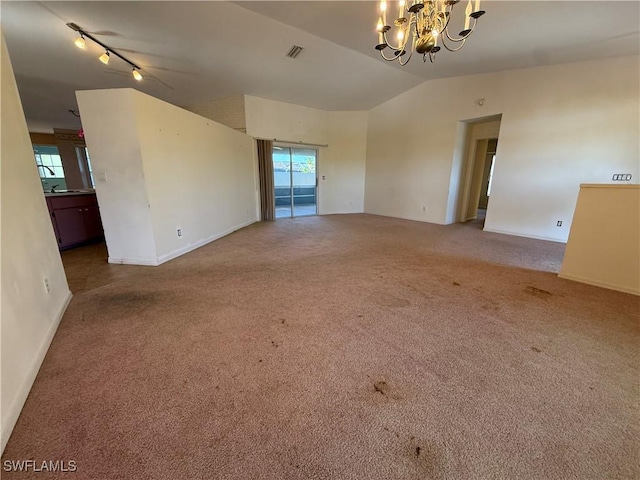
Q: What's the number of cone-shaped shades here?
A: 3